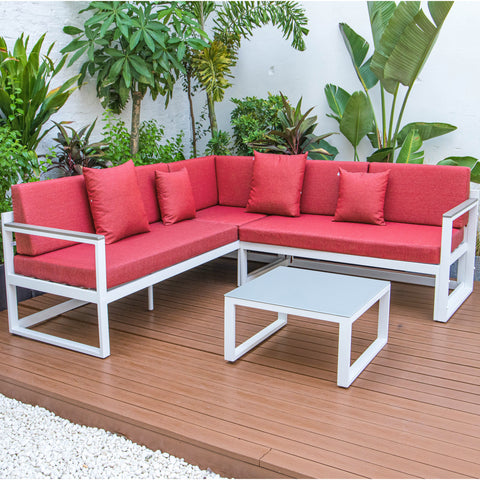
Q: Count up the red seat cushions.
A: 3